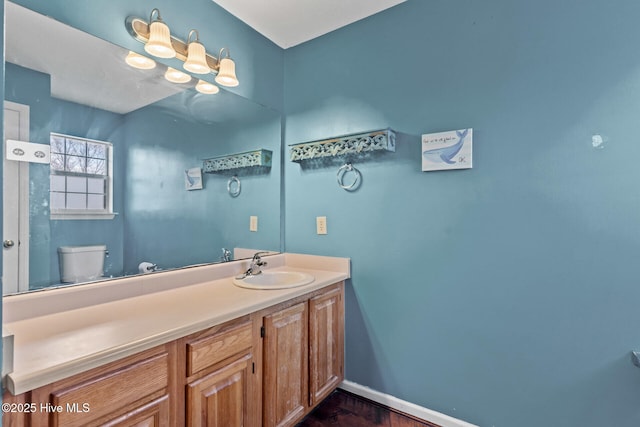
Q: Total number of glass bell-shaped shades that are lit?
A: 3